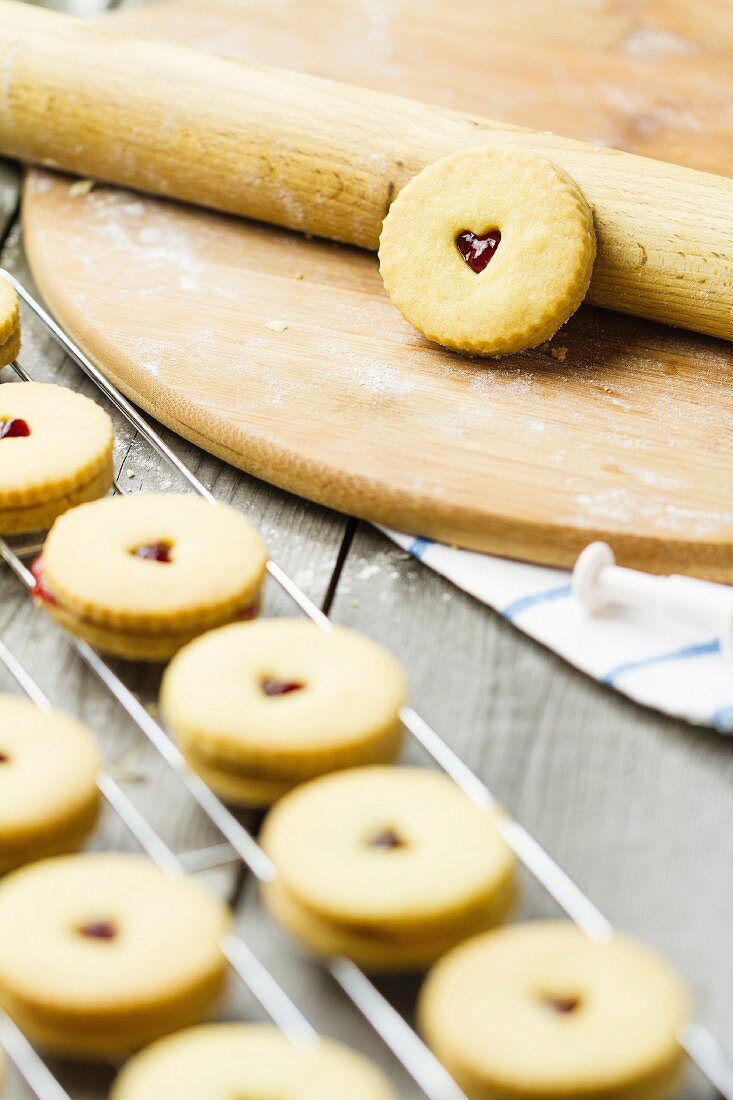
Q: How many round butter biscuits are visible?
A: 10